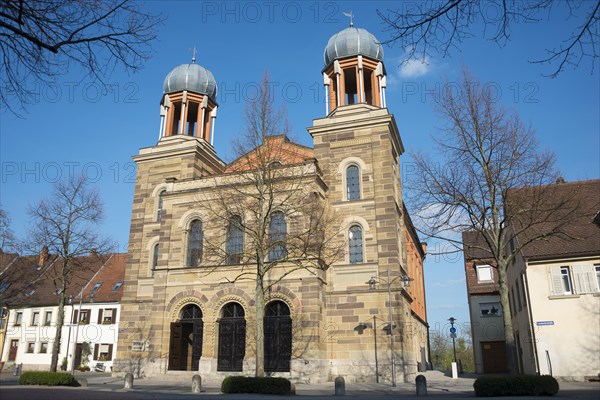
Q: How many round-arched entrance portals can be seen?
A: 3